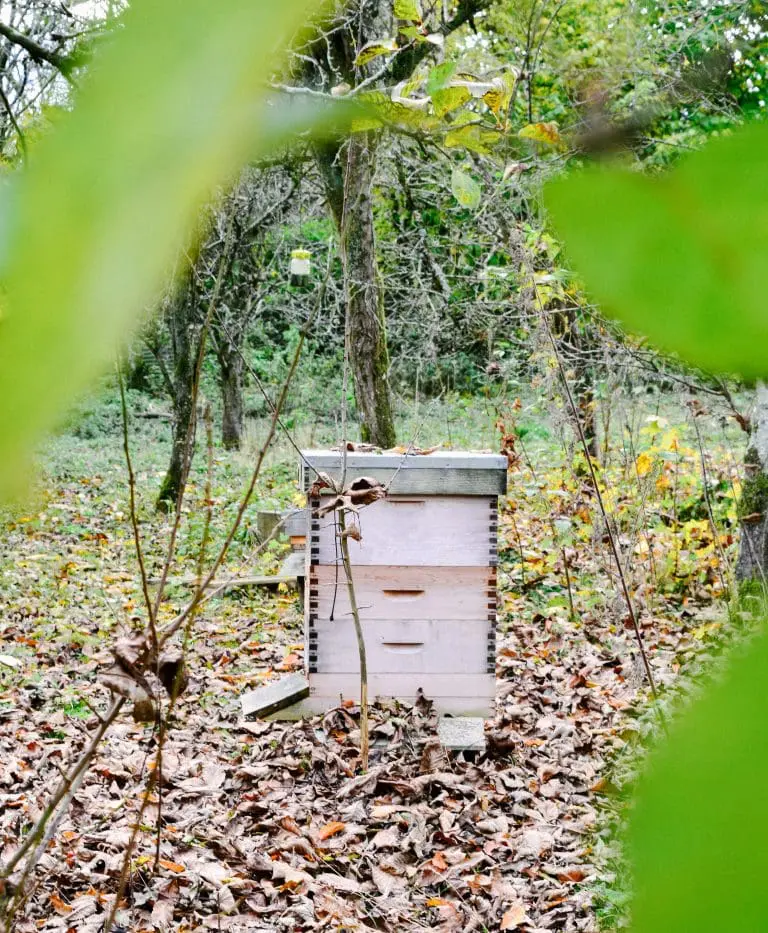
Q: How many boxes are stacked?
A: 3